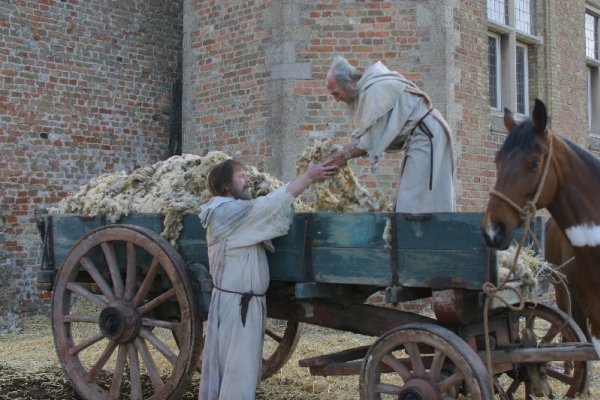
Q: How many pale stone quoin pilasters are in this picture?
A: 3